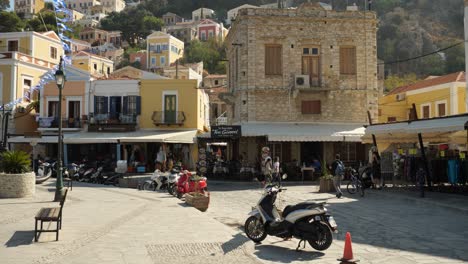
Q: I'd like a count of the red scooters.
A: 1